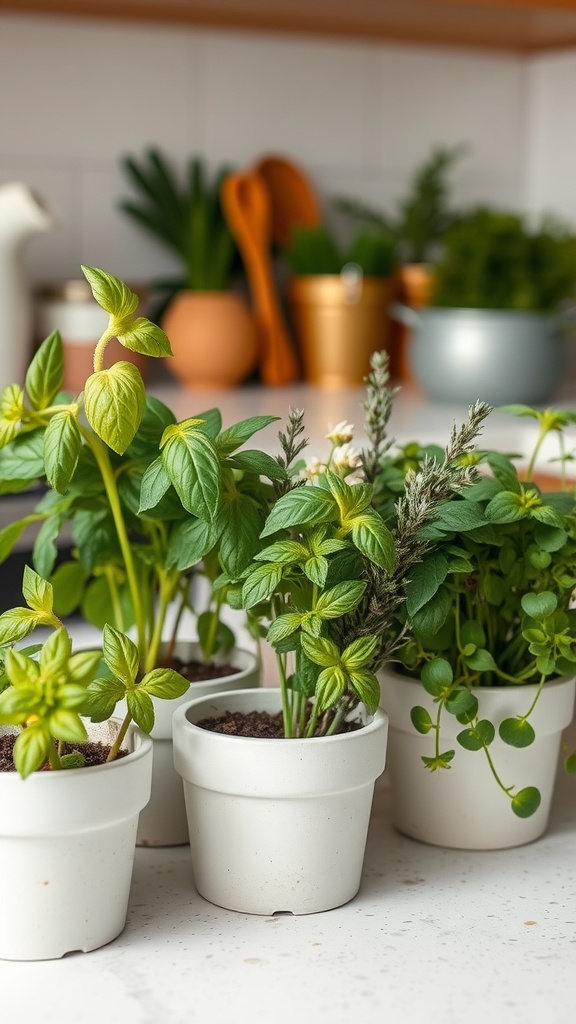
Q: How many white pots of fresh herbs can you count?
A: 4